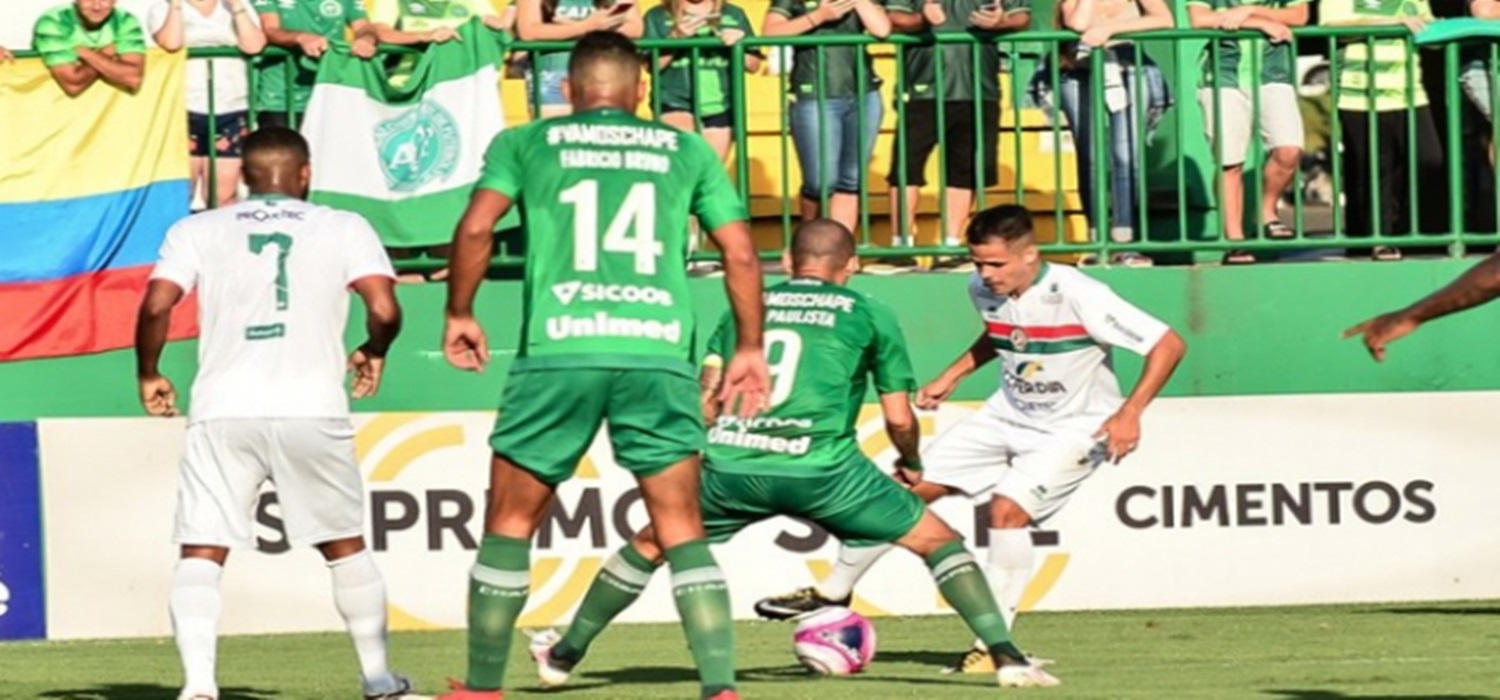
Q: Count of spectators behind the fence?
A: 12